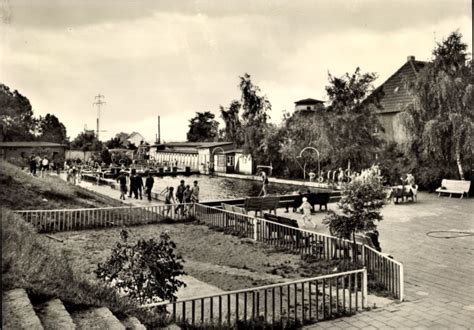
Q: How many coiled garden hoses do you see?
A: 1